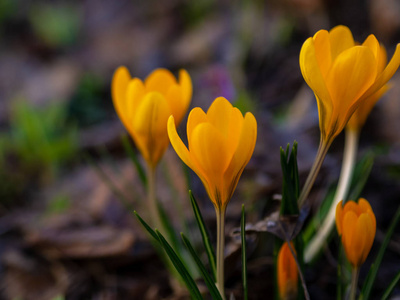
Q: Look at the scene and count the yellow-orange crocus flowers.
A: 6